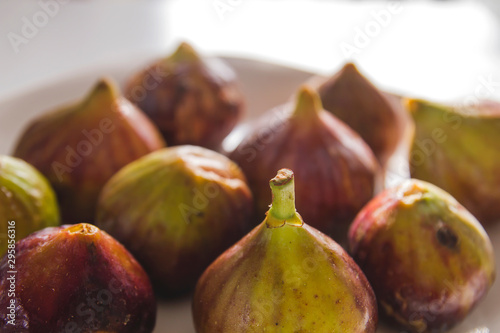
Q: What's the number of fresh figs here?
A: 10